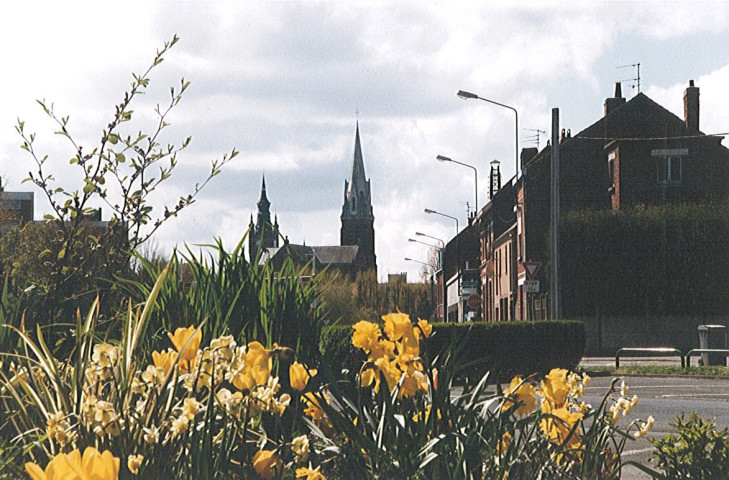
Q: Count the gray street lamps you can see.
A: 6